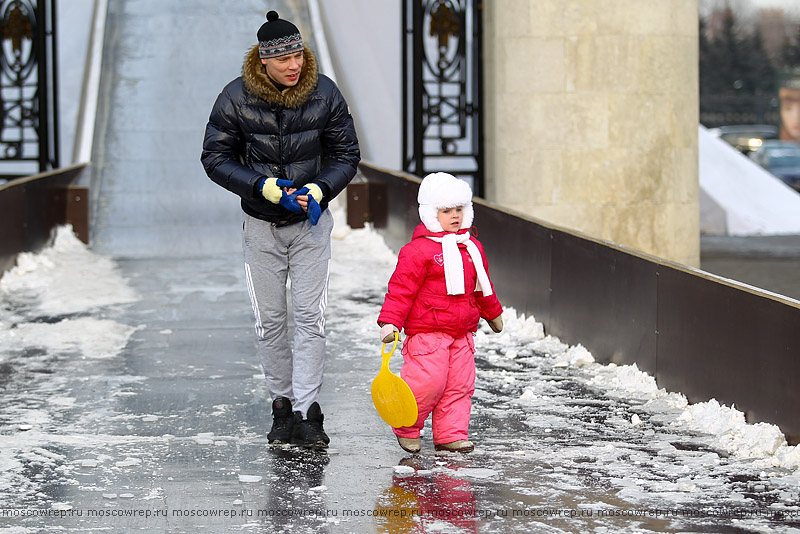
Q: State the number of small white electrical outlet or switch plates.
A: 0